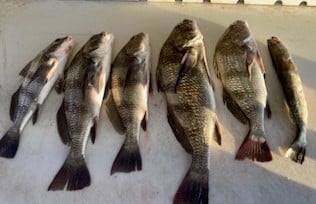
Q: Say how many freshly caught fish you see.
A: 6